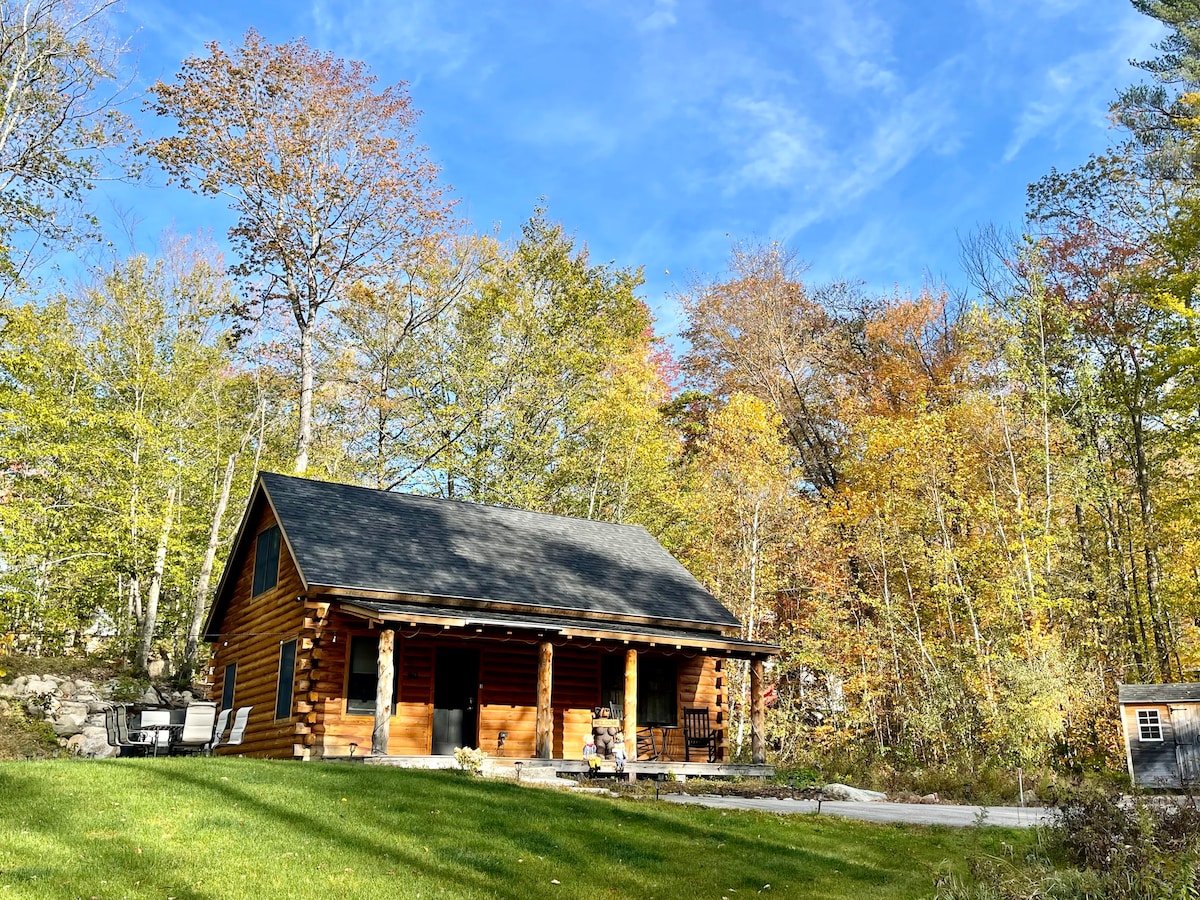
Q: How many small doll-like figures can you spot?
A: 2